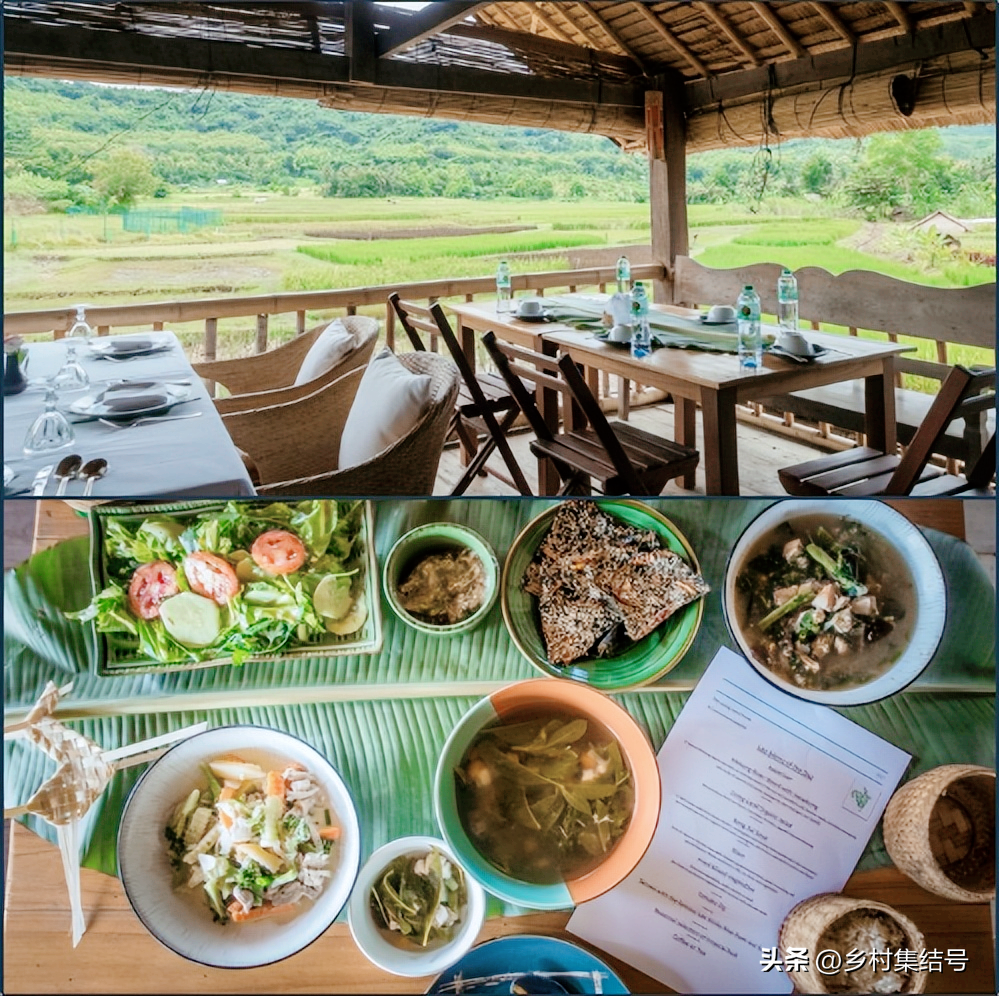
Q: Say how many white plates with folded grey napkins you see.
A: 2